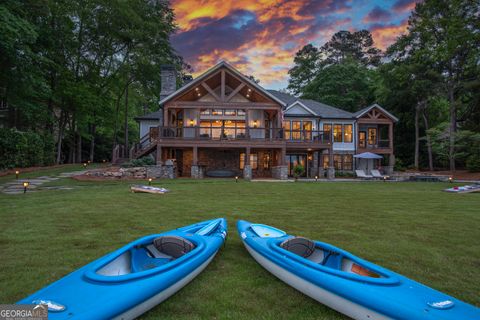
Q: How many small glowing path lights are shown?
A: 10